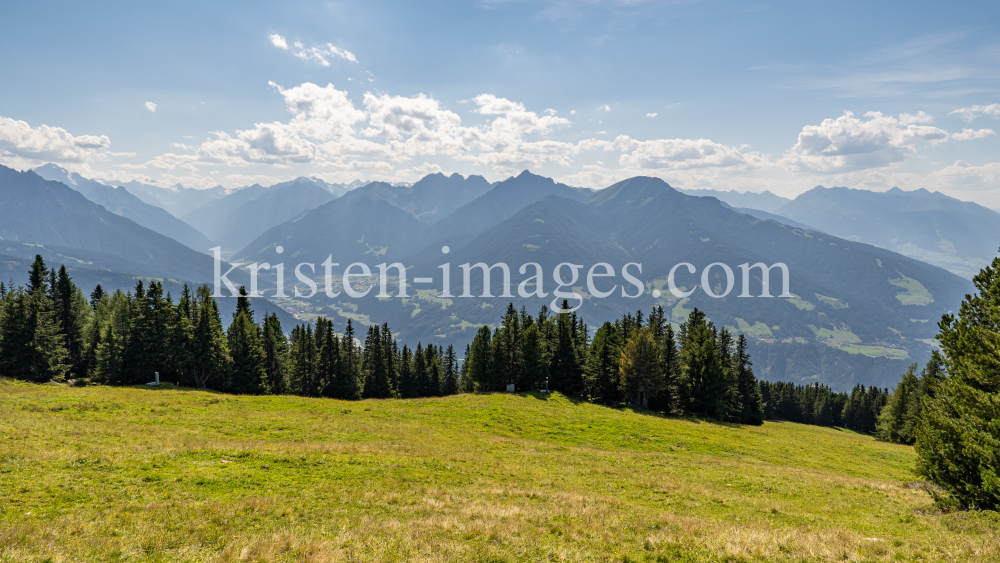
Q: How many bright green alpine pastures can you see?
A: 1